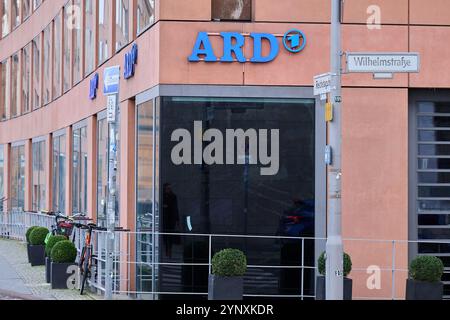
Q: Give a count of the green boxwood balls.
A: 7